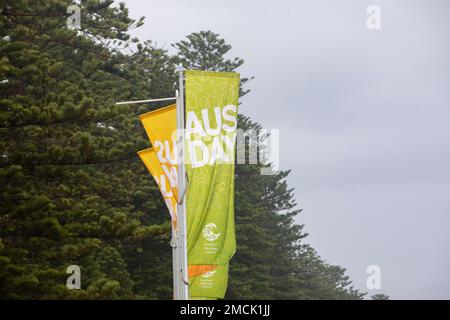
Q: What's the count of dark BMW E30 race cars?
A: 0